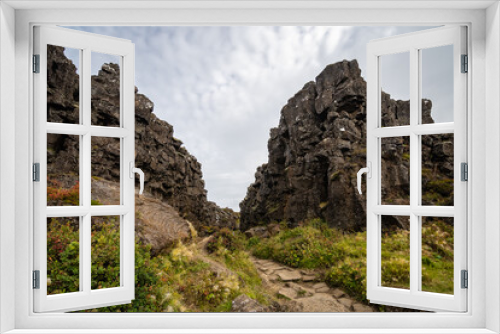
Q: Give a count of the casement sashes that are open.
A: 2